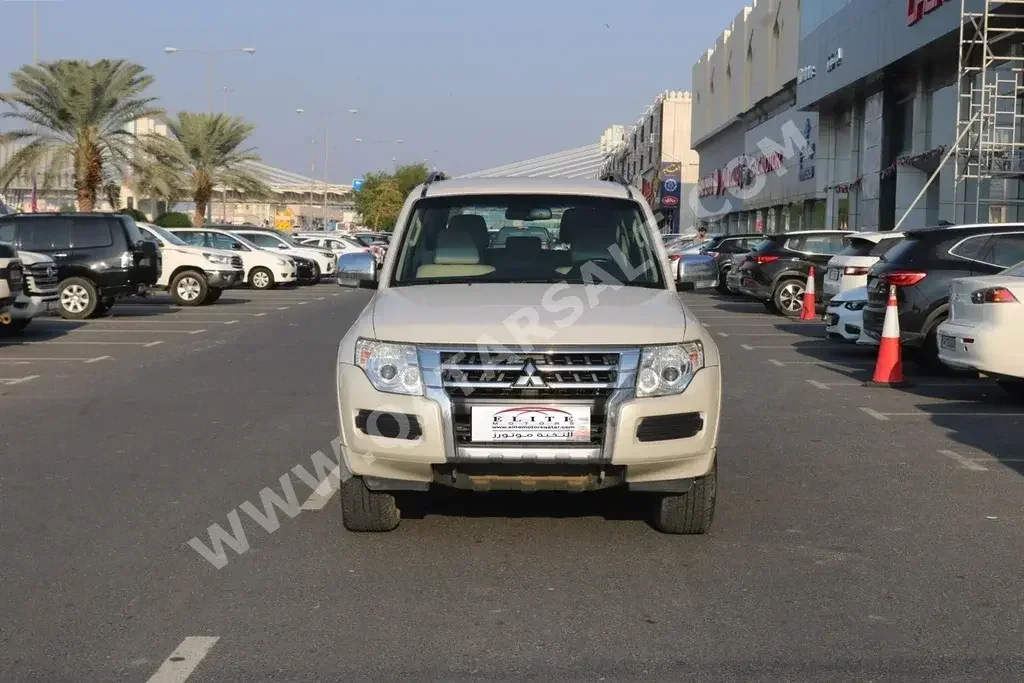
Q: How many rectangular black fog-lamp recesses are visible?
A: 2